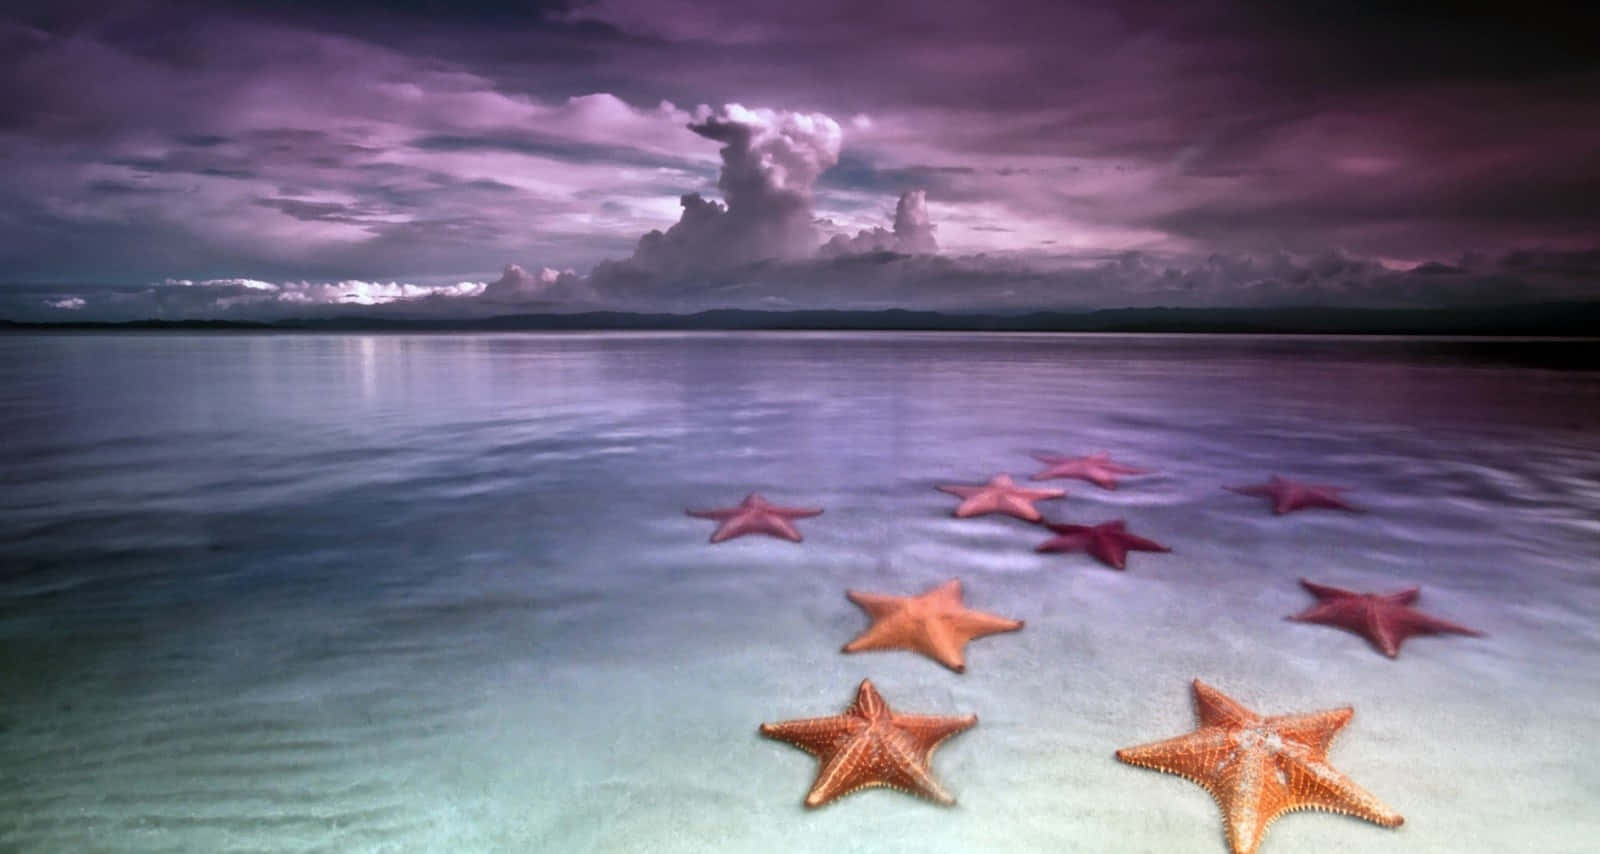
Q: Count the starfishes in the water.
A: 9